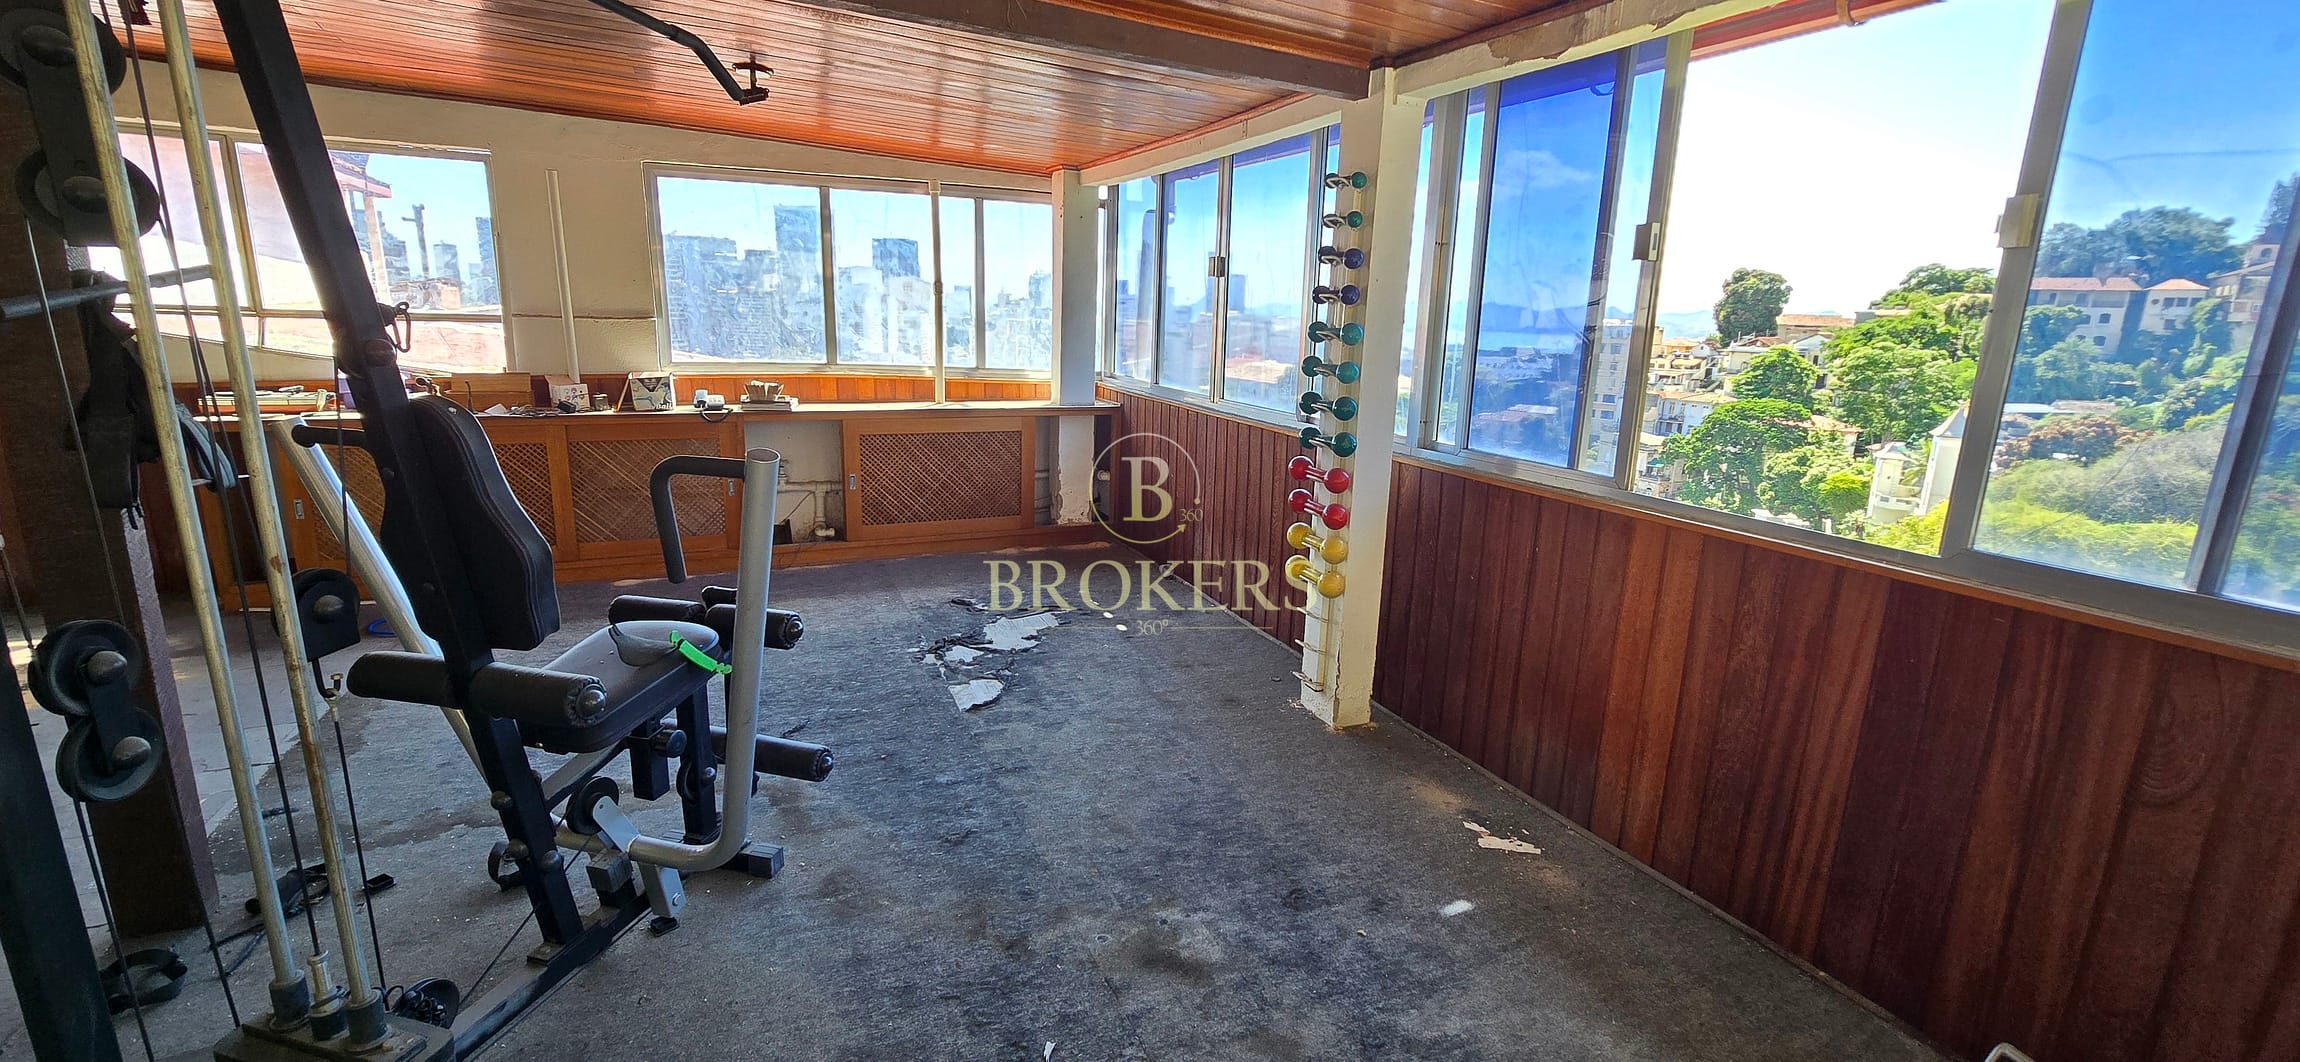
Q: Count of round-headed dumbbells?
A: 12